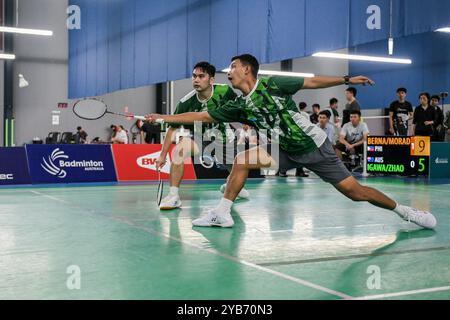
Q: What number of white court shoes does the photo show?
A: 4